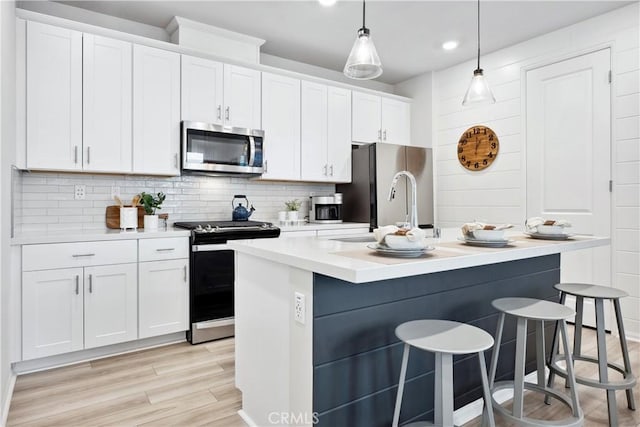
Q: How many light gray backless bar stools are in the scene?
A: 3